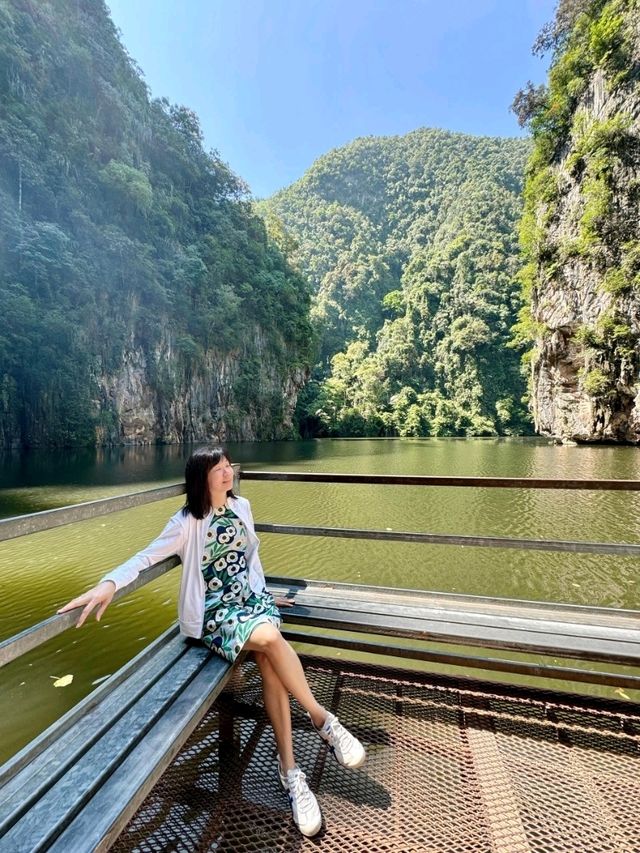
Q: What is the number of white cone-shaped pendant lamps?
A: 0